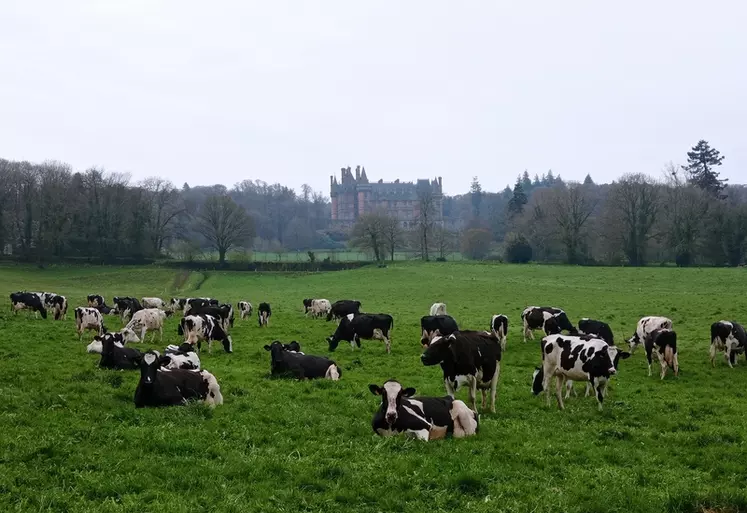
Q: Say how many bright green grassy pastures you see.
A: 1